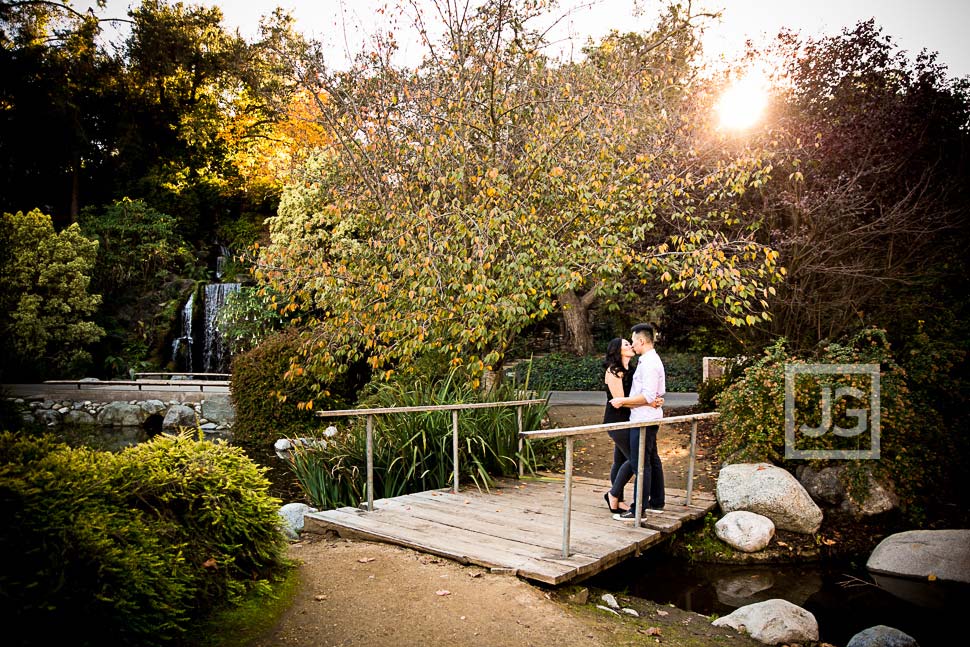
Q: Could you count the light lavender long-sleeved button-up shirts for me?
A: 1